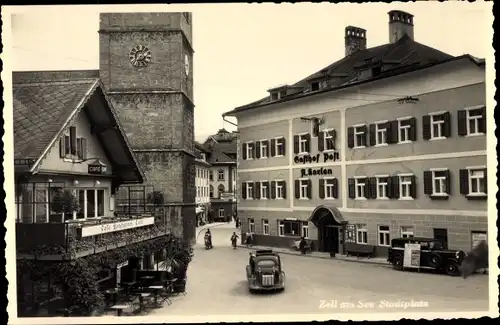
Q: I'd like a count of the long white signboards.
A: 1